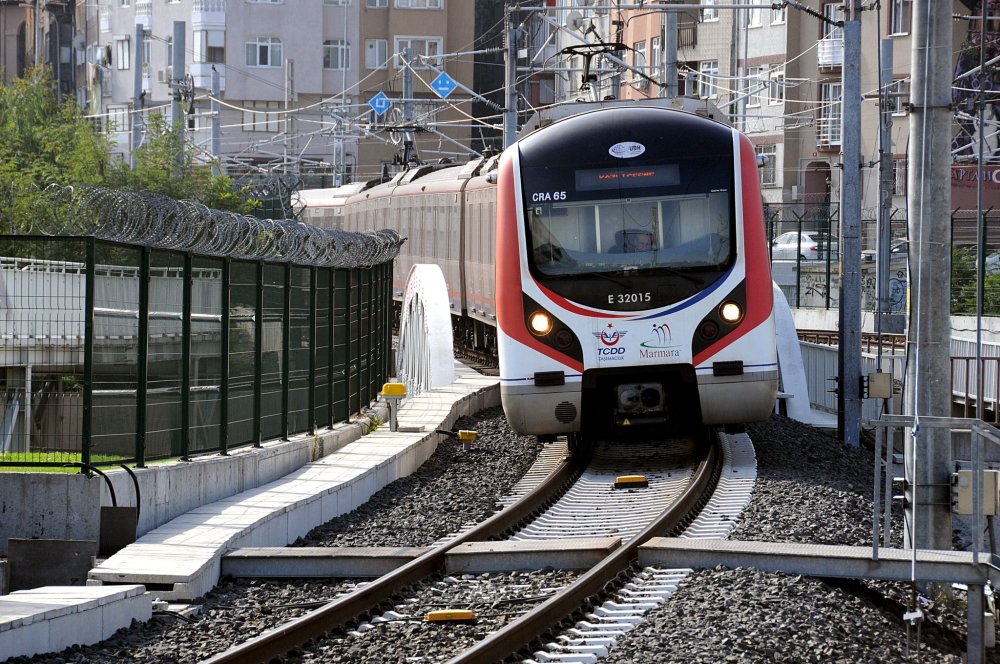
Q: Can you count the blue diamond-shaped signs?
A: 2